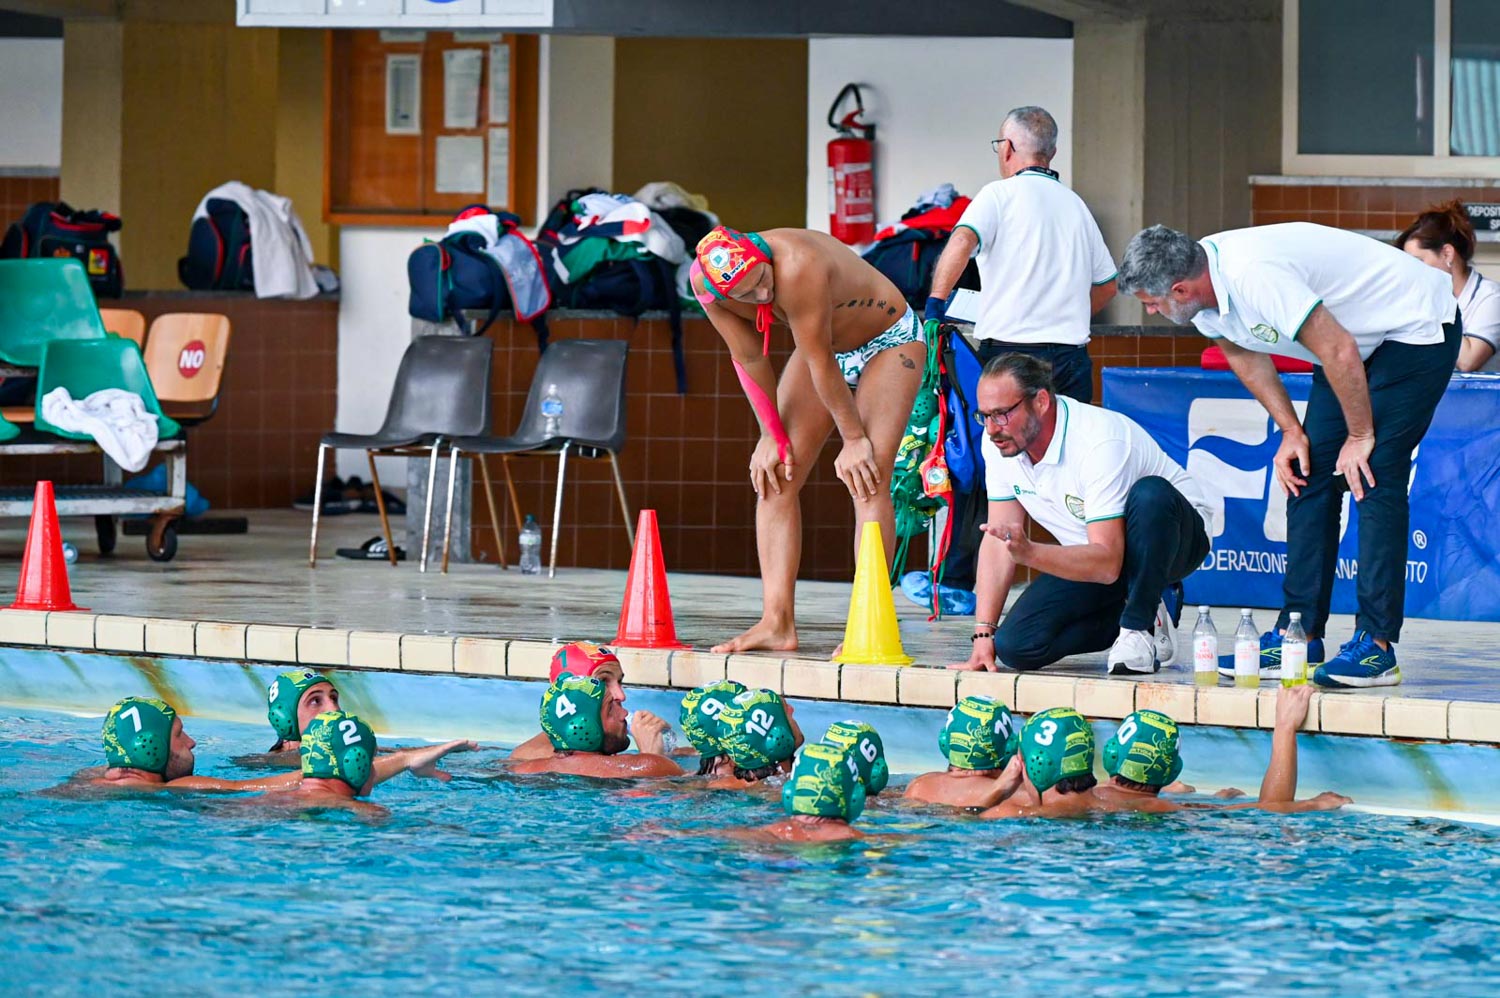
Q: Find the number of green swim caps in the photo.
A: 11